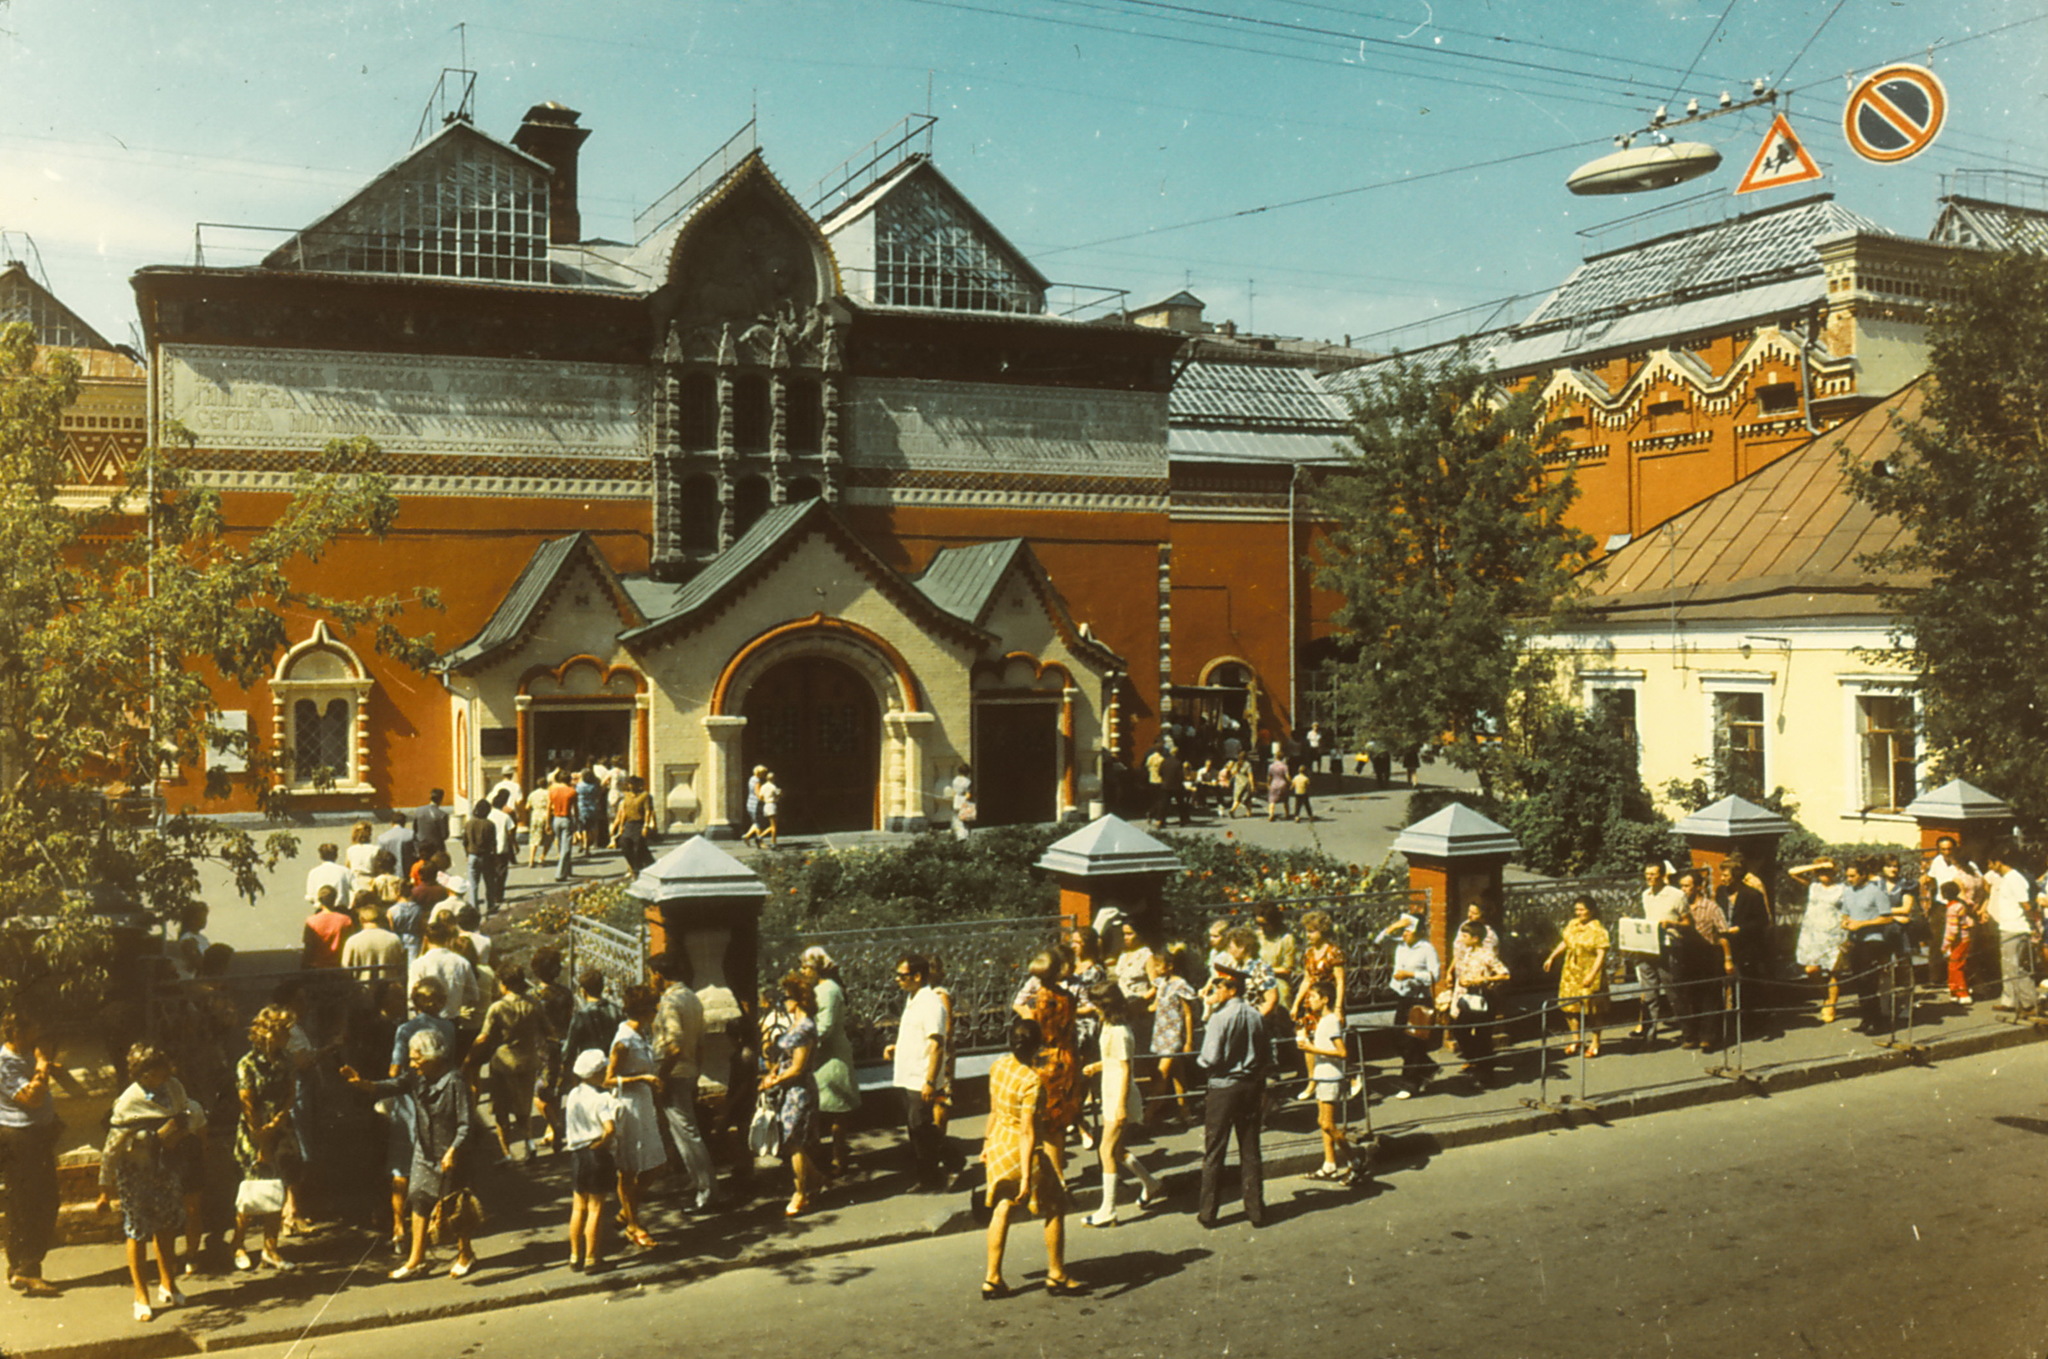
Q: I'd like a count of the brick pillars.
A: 5